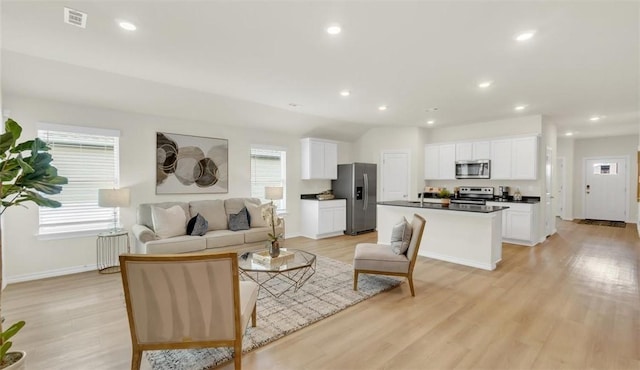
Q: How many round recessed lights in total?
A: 10